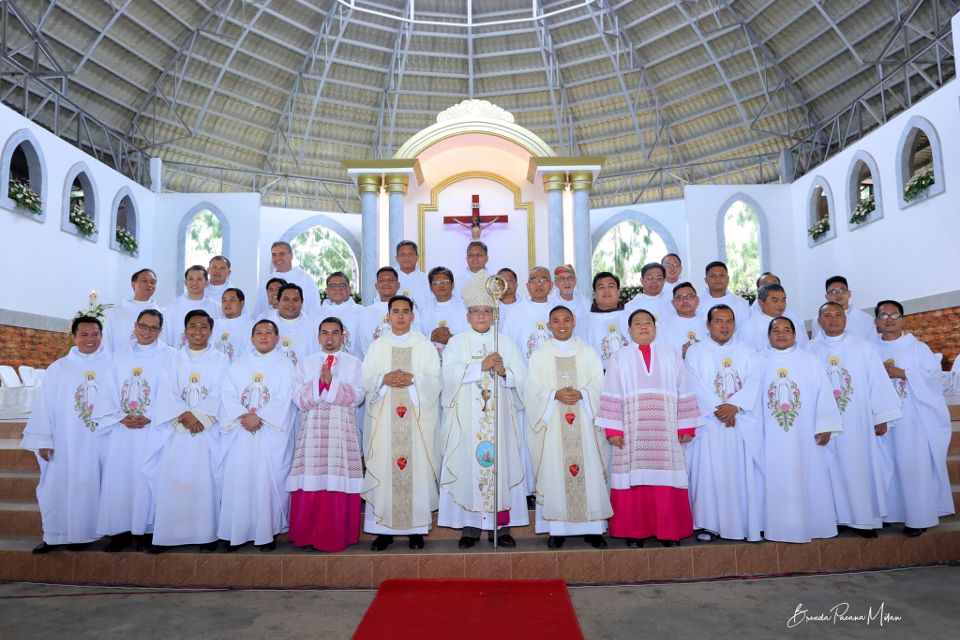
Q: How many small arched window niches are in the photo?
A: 6